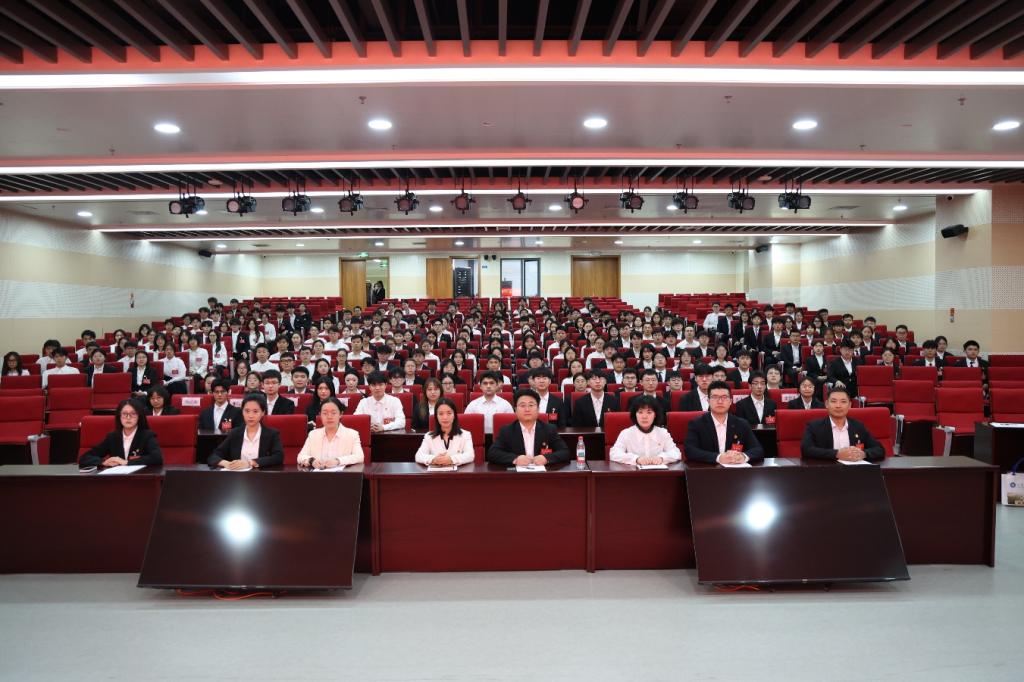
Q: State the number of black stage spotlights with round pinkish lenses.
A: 12